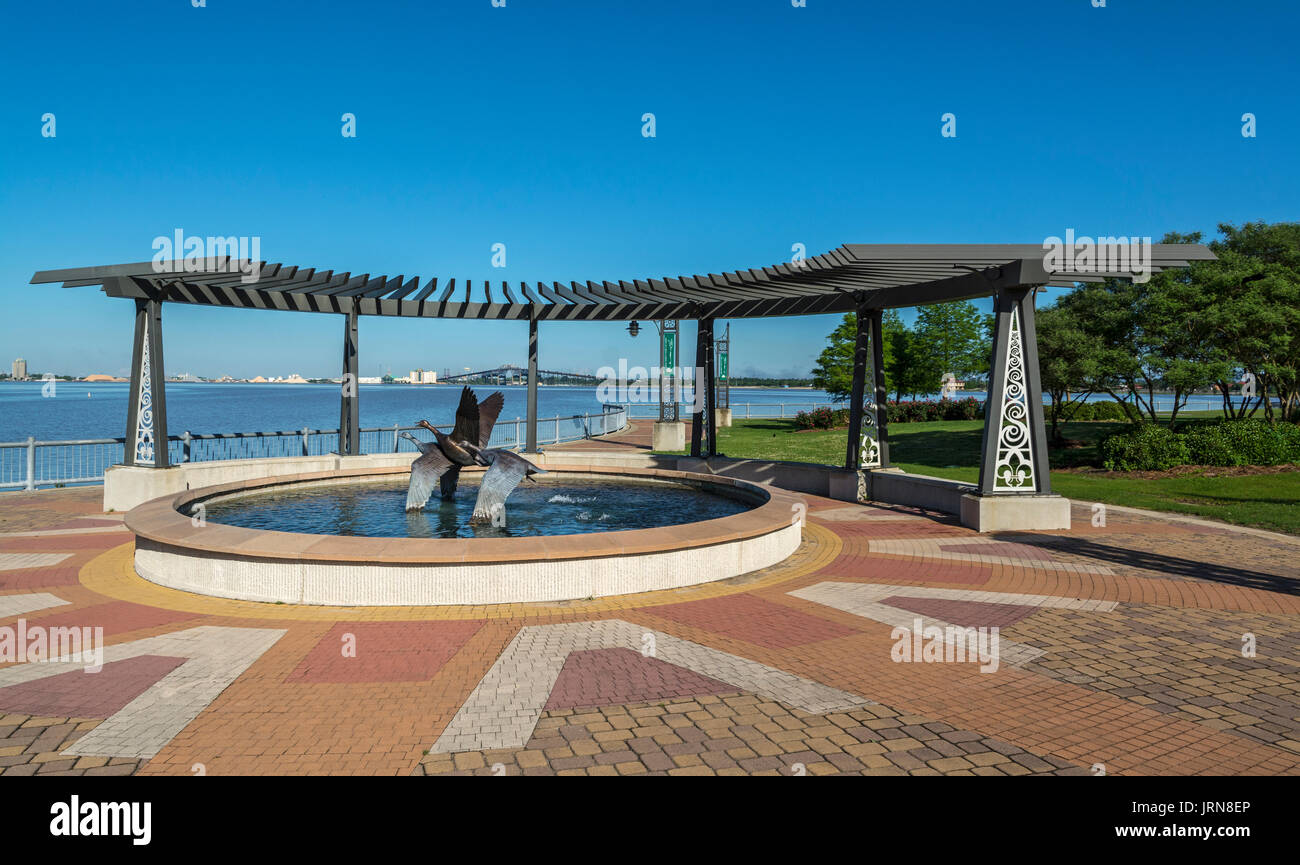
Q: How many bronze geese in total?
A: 3